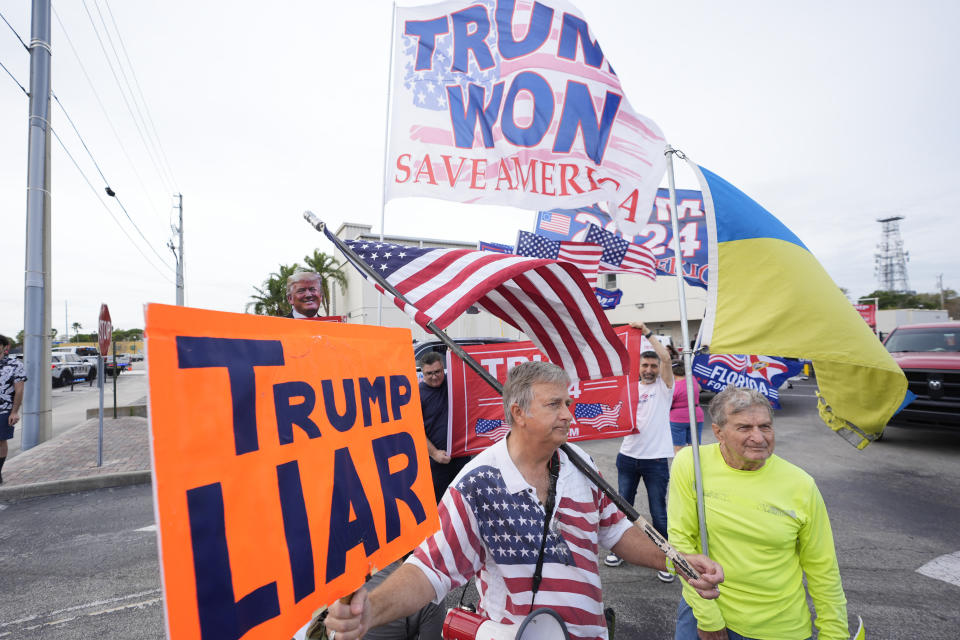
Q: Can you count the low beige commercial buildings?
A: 1